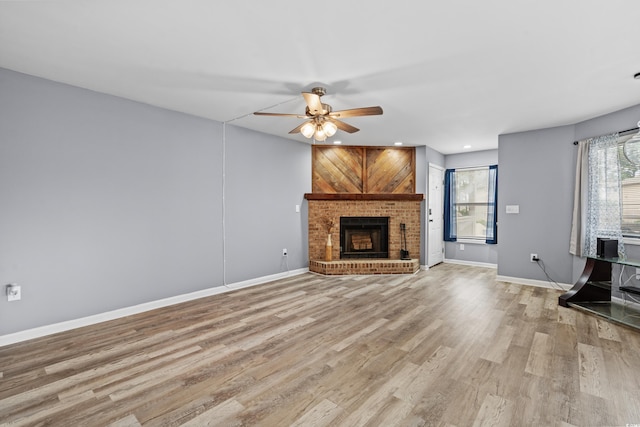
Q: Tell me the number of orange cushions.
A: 0